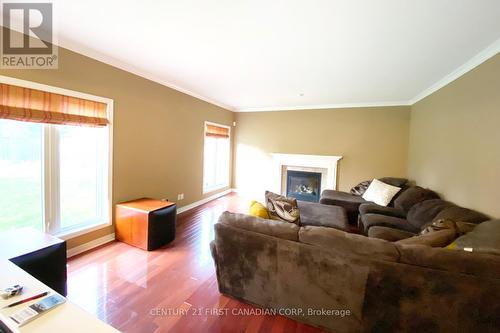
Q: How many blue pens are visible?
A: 0